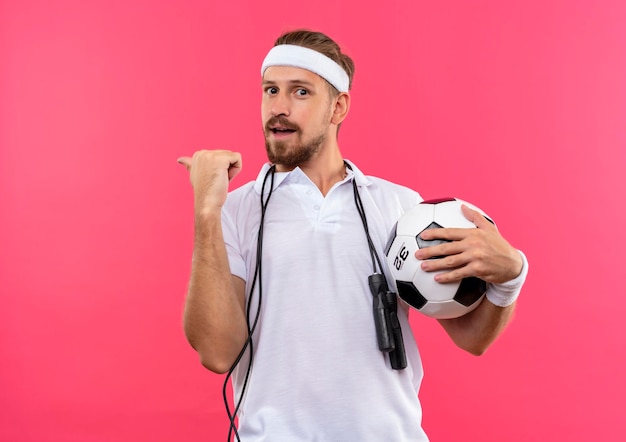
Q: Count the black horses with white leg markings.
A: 0